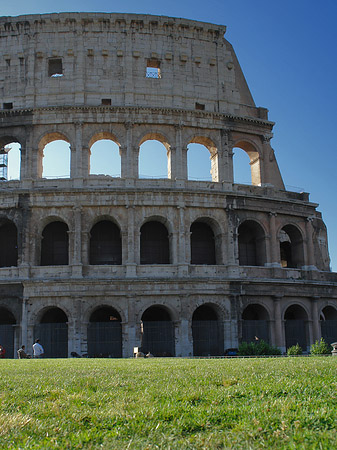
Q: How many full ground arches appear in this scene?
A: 6